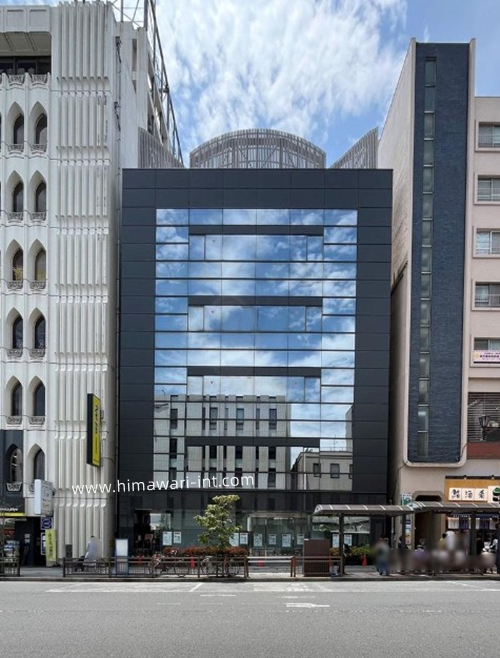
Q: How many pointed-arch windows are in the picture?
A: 12